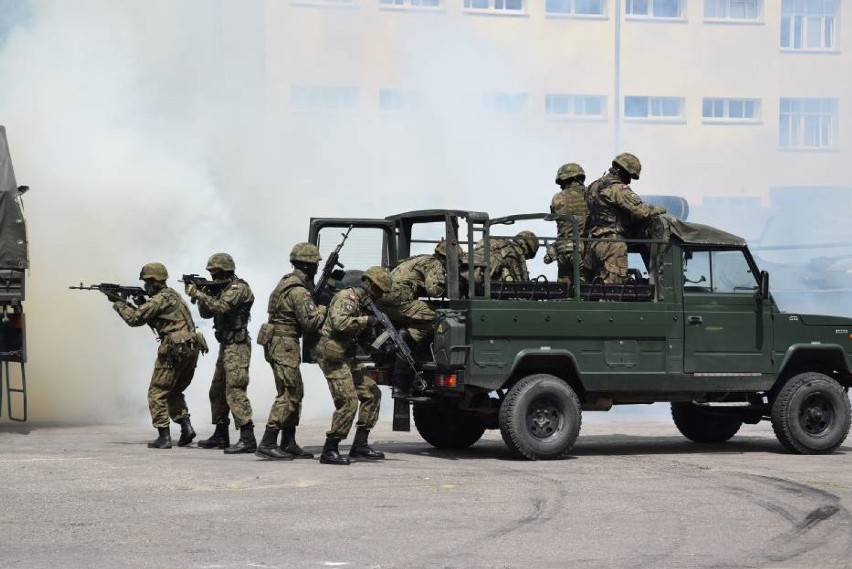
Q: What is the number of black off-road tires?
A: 4